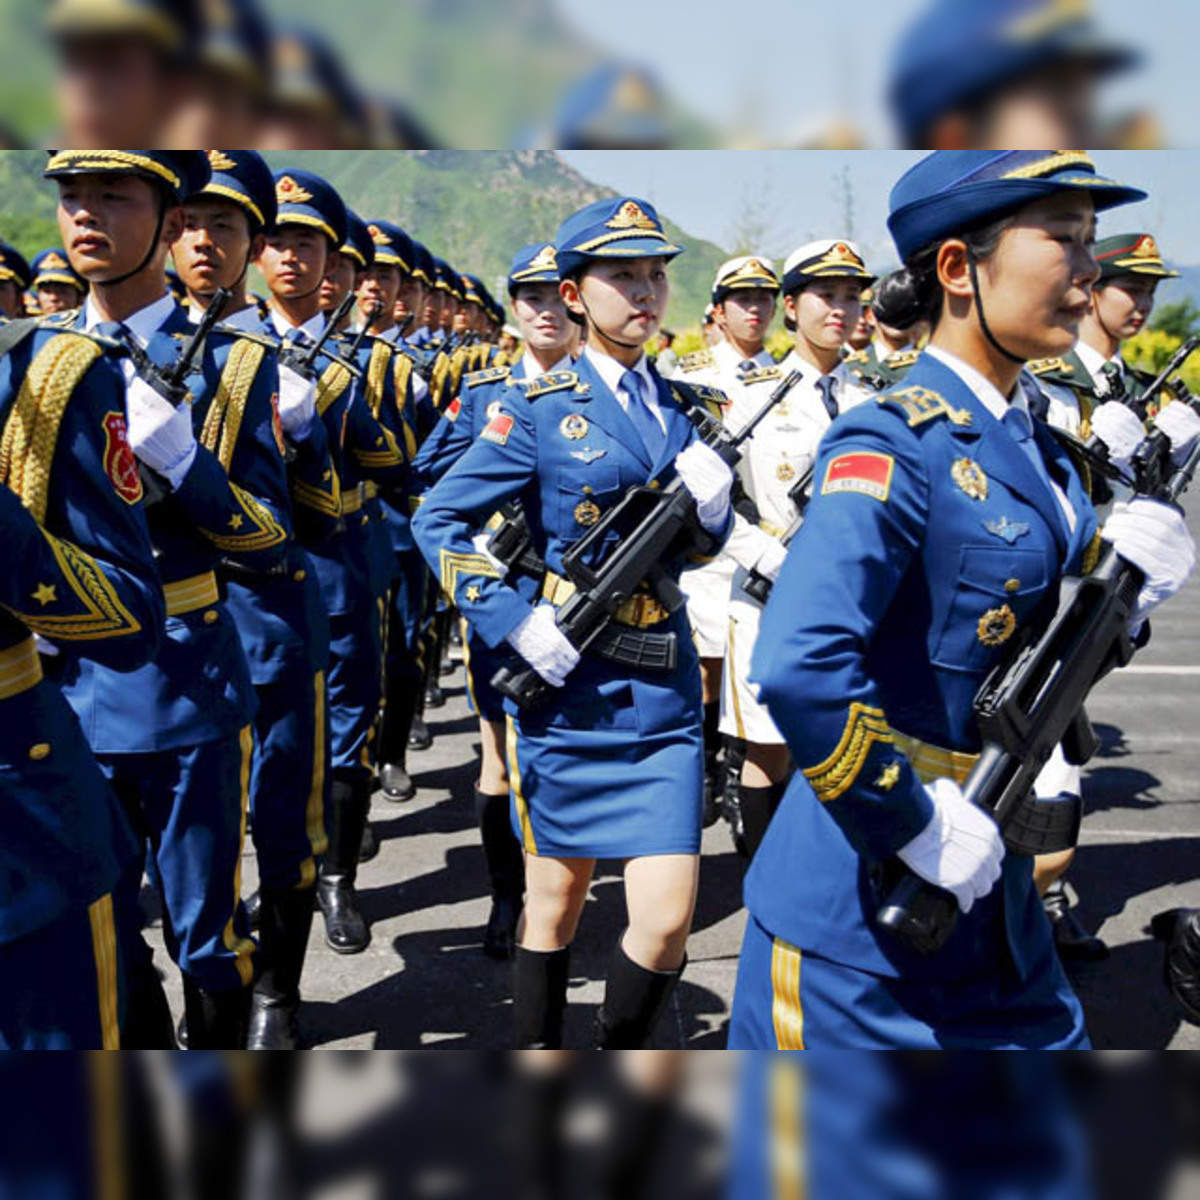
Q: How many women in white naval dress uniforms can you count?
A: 2